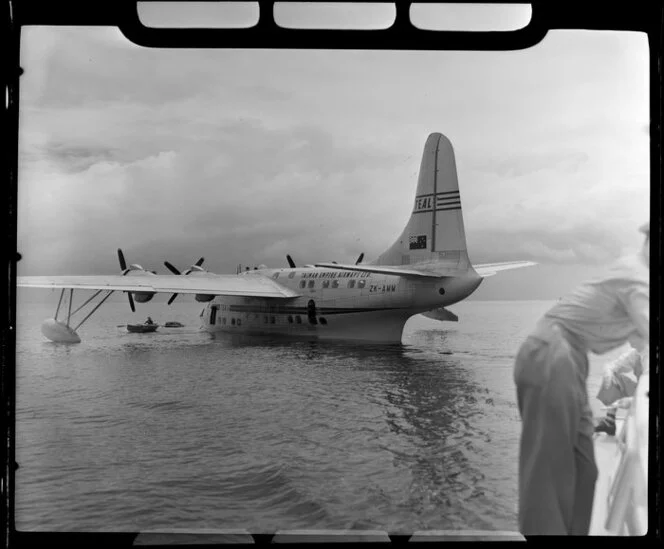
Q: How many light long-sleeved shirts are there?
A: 1